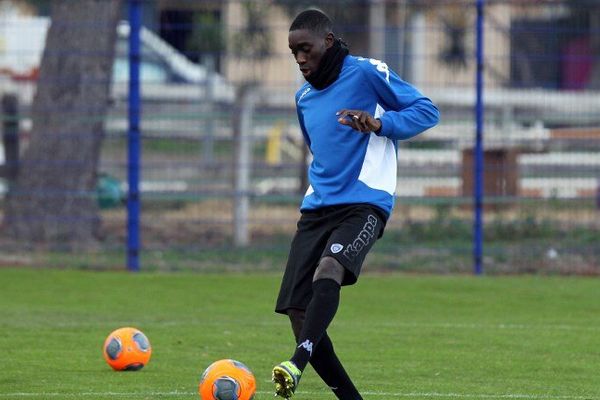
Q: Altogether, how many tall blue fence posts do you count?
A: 2